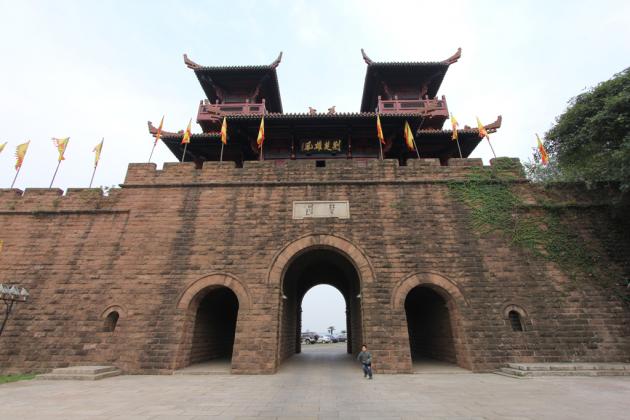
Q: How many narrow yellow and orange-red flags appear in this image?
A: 13